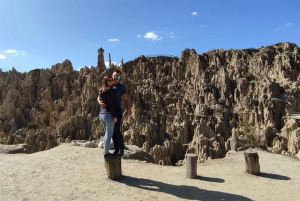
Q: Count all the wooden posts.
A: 3